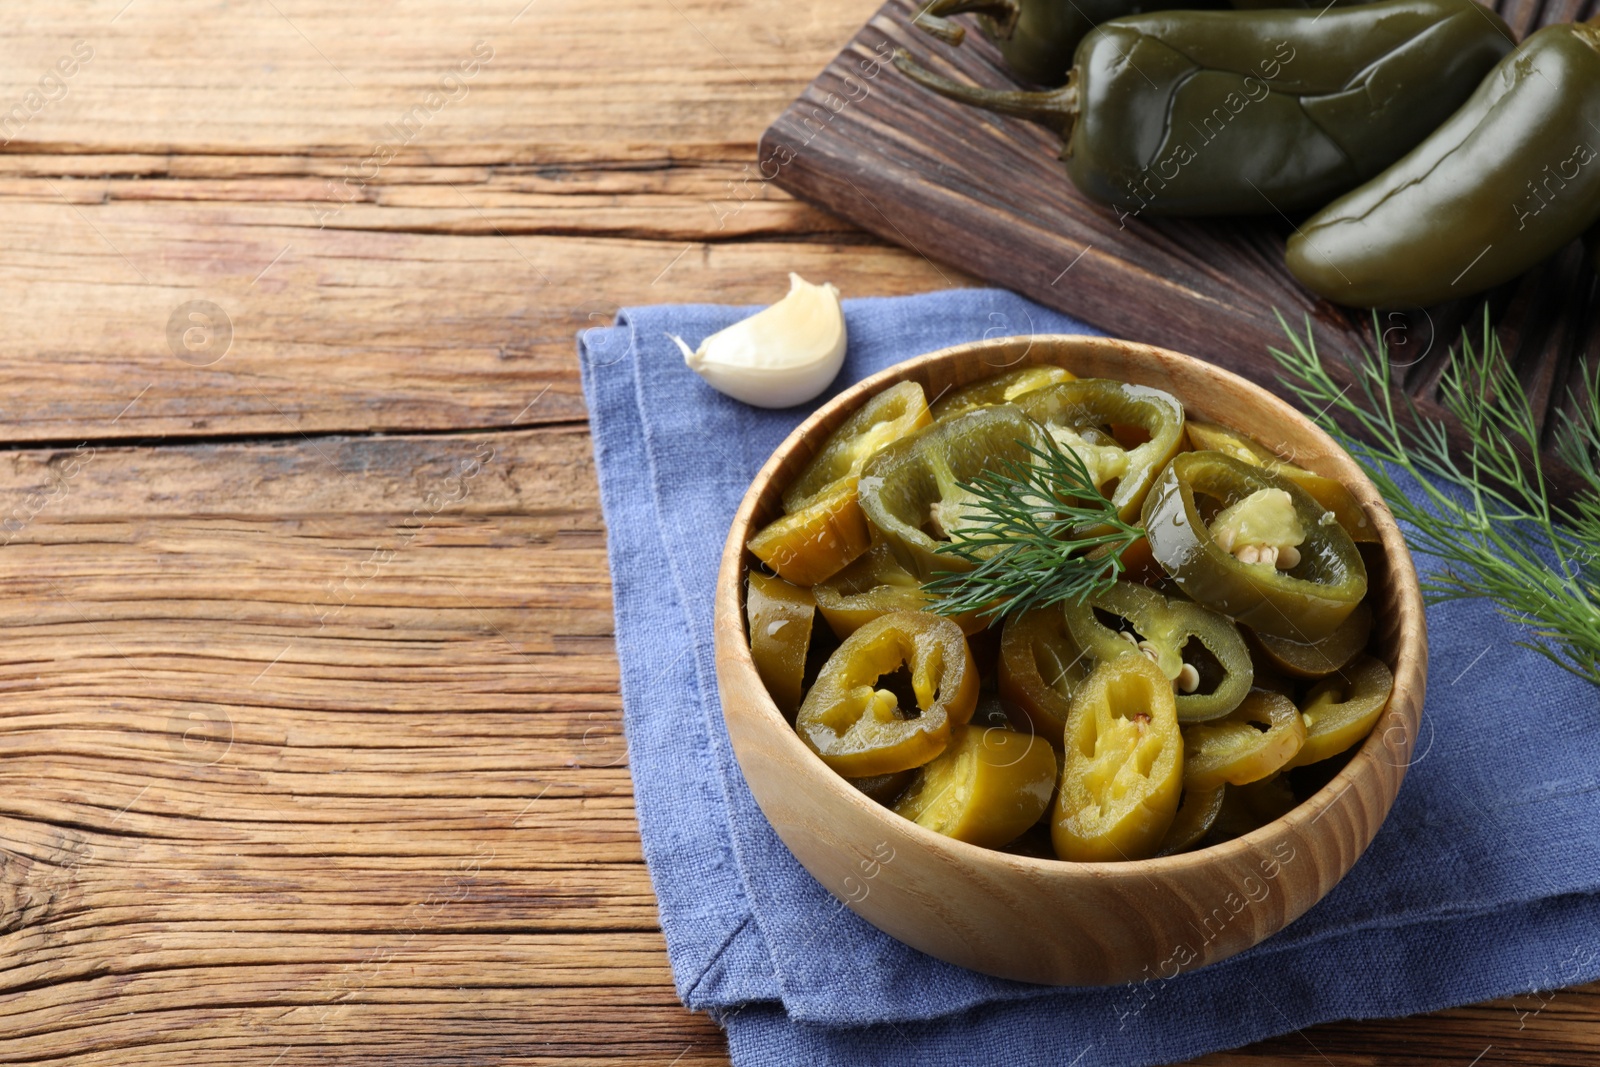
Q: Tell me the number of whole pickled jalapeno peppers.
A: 3